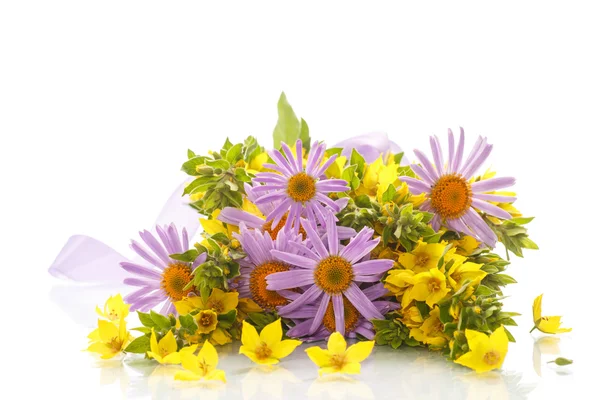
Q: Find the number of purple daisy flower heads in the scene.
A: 7